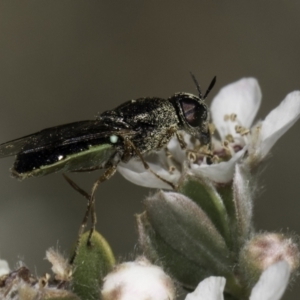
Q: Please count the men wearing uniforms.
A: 0